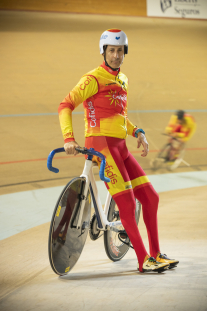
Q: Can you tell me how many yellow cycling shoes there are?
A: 2